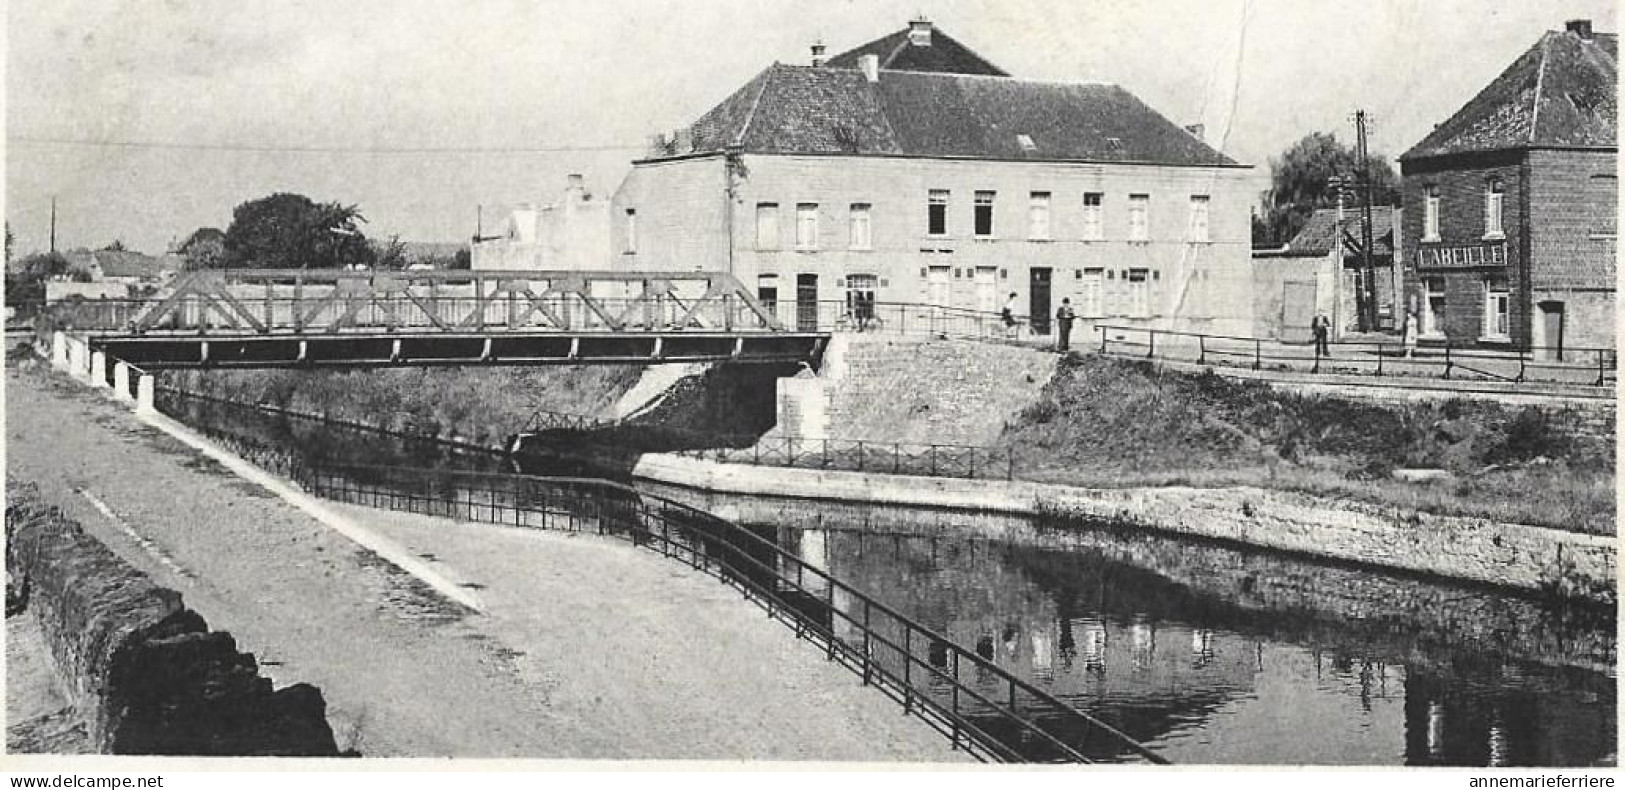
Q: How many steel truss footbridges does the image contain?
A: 1